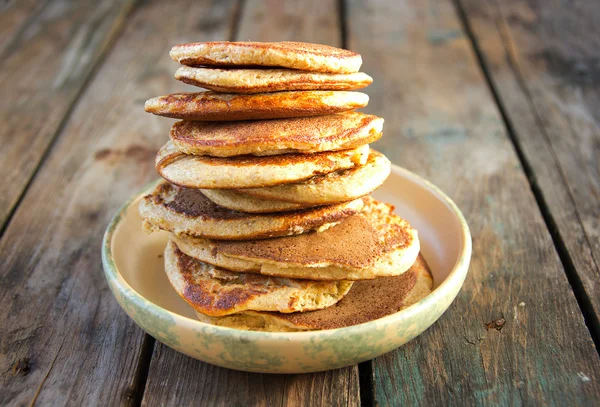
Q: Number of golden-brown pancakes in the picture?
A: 10